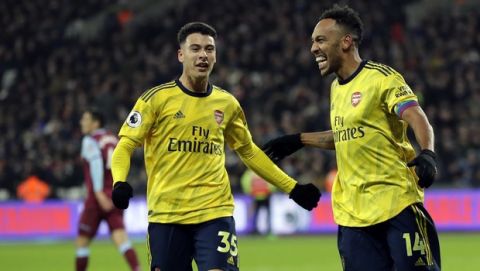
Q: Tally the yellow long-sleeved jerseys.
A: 1